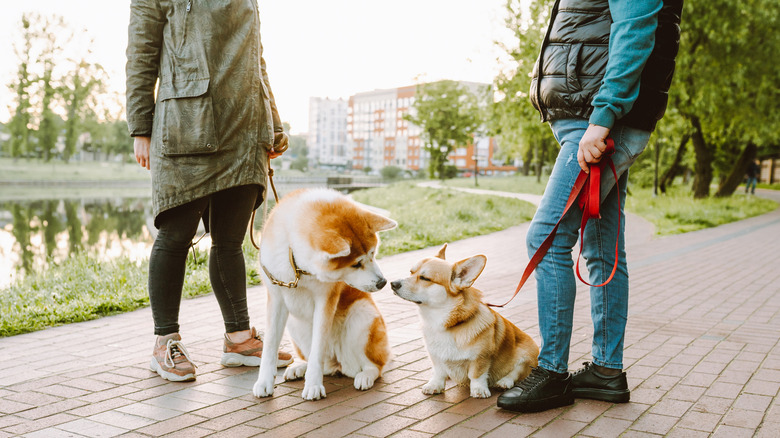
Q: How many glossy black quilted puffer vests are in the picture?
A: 1